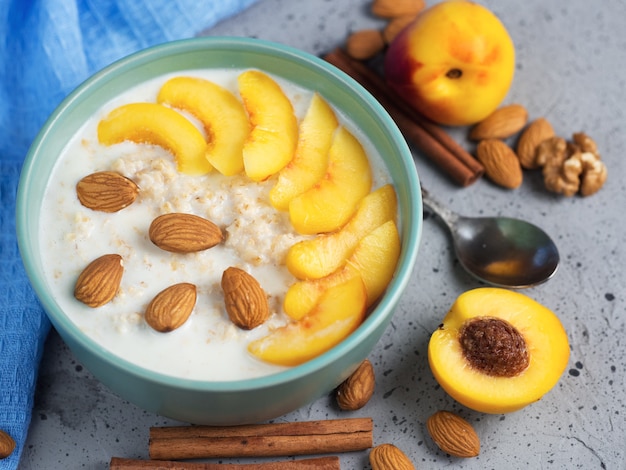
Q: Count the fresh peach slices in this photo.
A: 8